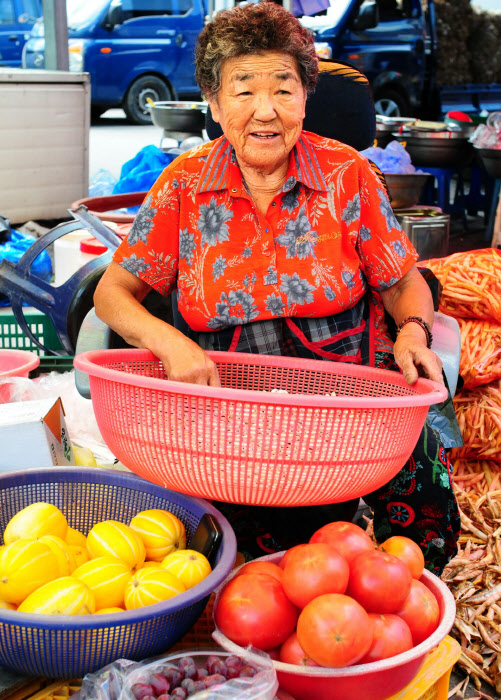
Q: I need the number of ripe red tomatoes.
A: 11